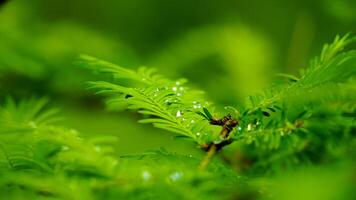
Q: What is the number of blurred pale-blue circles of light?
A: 2